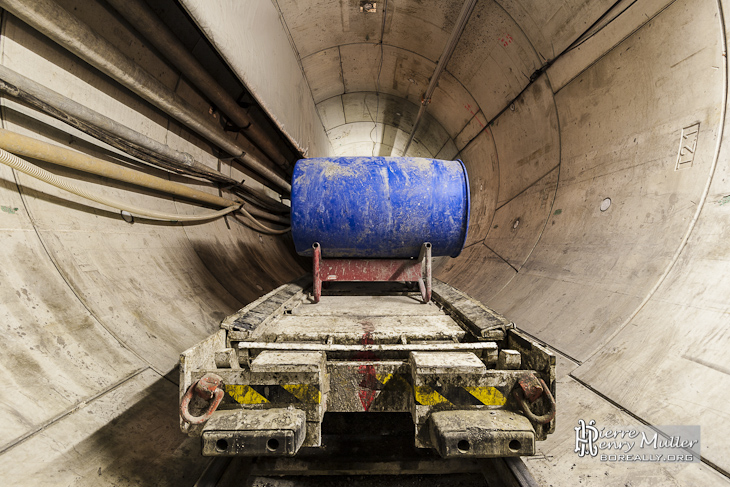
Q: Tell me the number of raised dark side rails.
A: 2